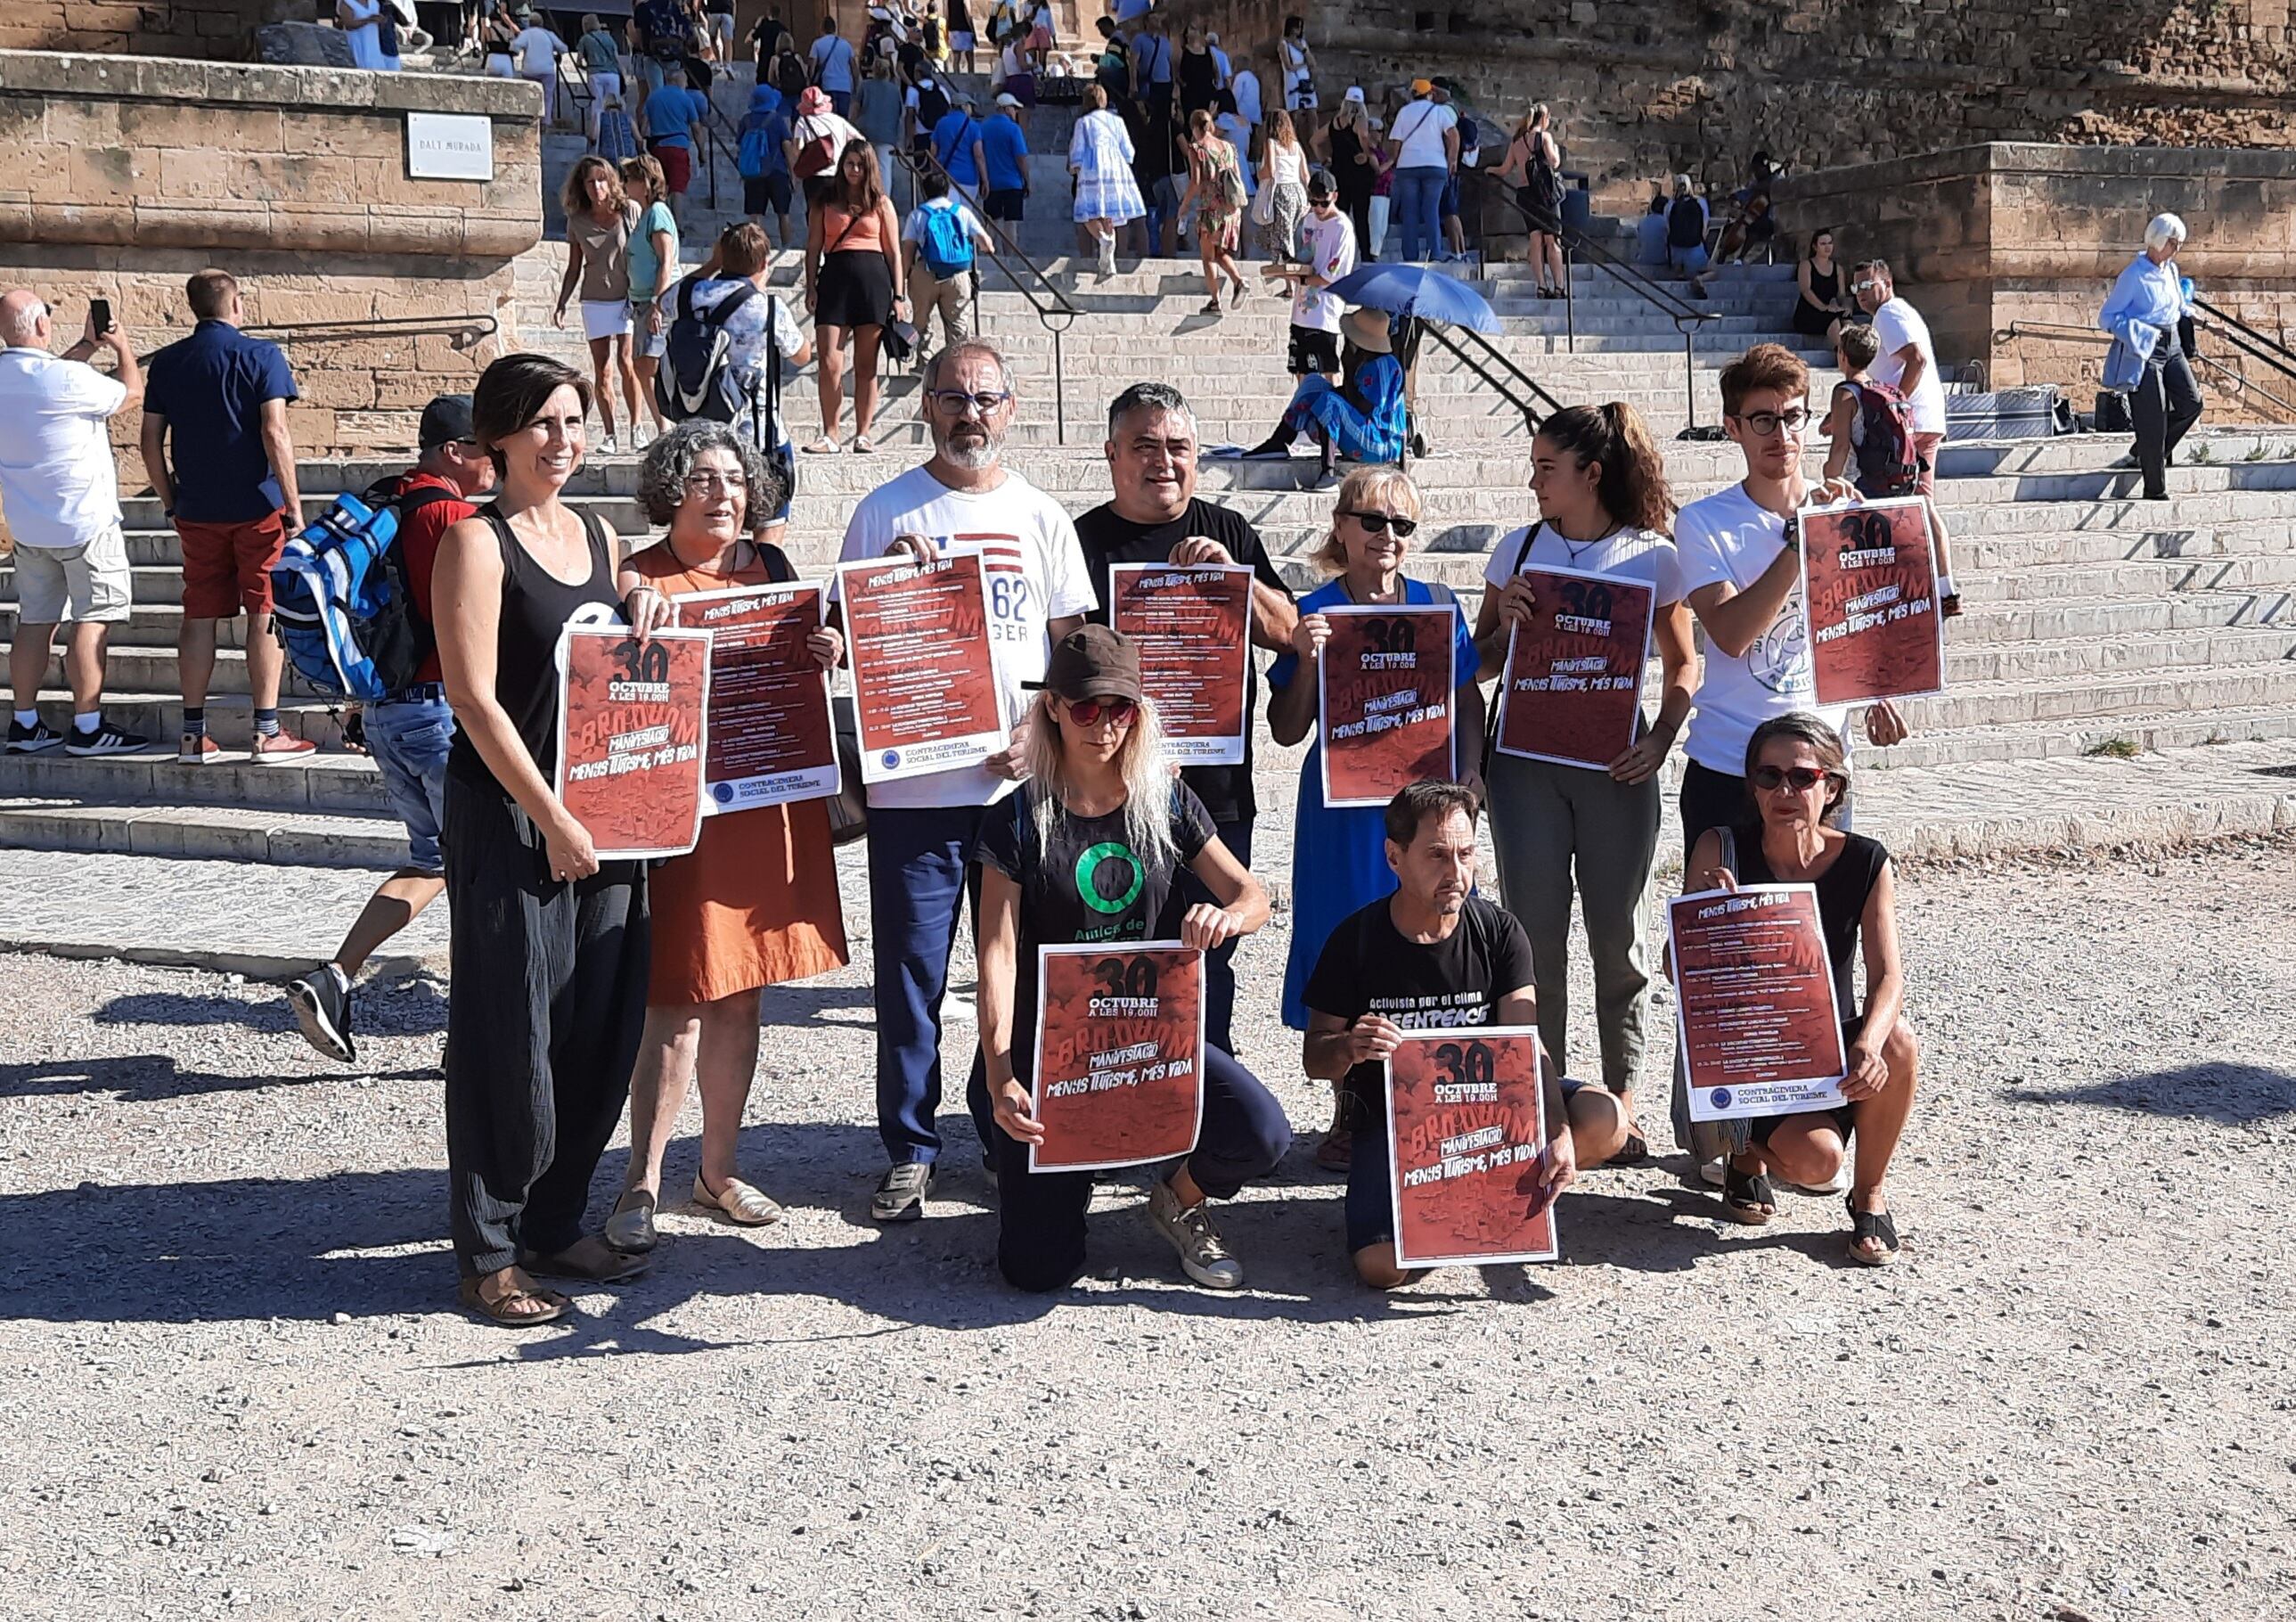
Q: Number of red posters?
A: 10